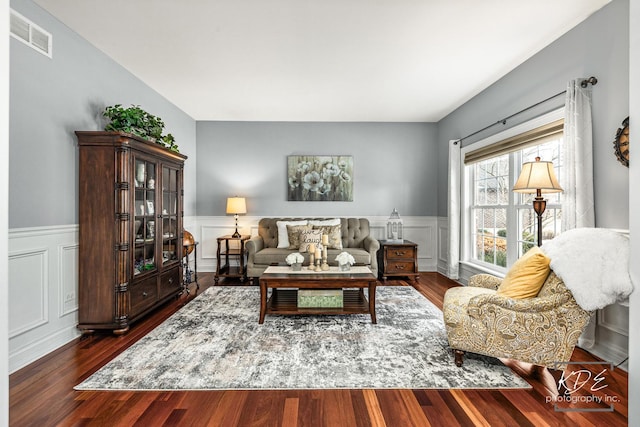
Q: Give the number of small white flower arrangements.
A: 2